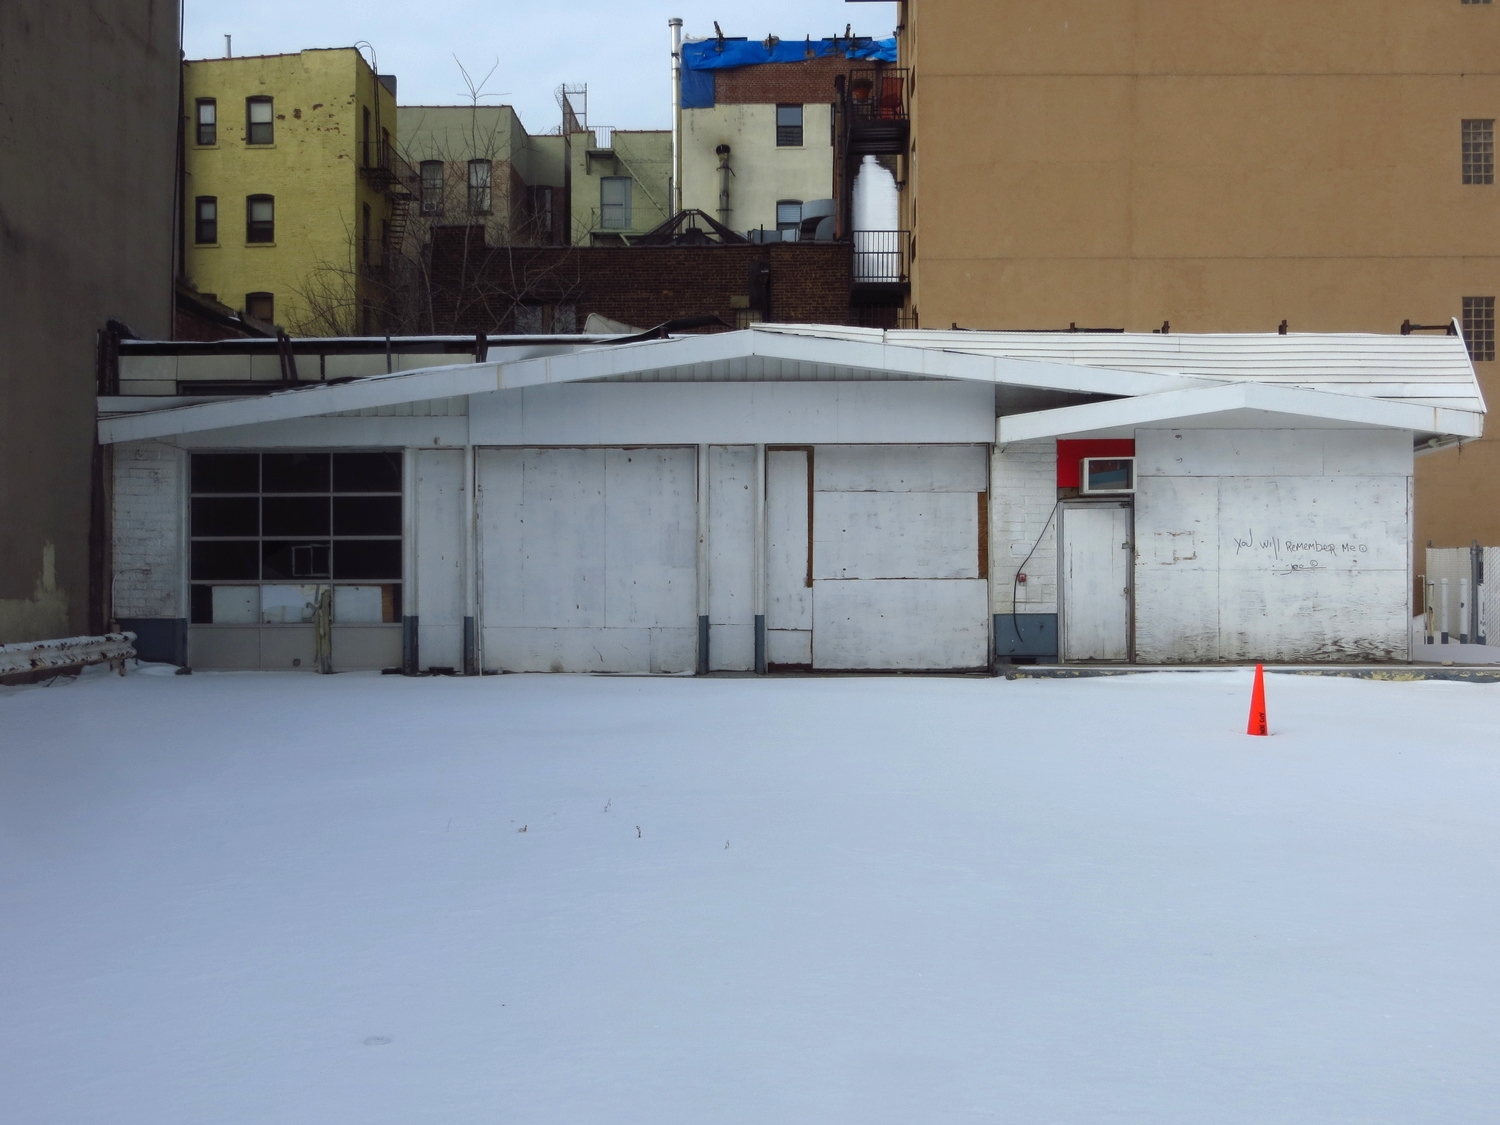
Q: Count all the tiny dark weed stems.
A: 4